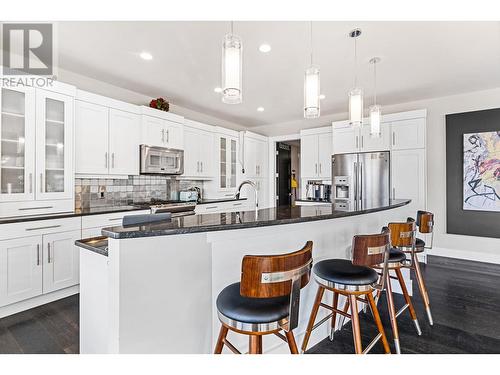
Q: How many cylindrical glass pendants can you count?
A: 4